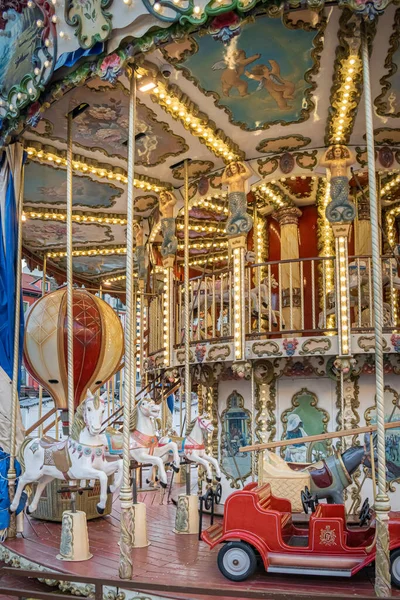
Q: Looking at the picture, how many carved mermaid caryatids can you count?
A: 4